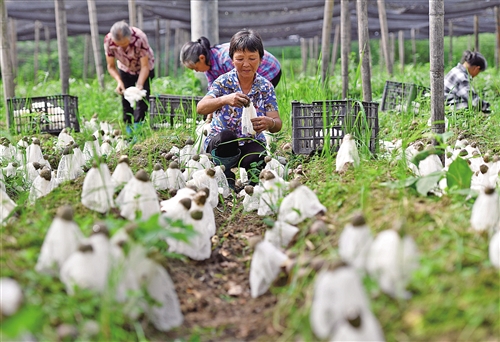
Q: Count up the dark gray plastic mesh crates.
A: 4